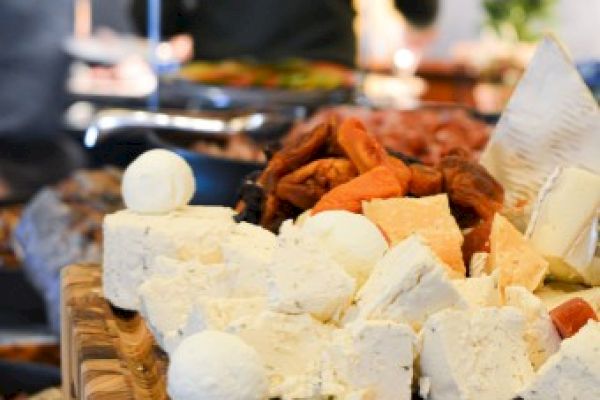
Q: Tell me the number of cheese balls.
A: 3